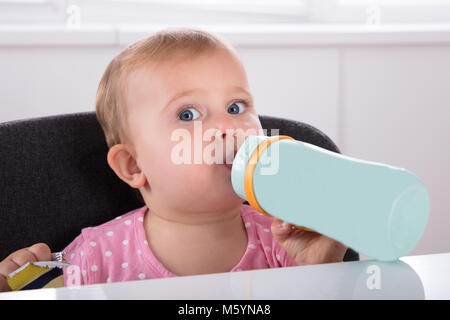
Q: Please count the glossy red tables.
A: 0